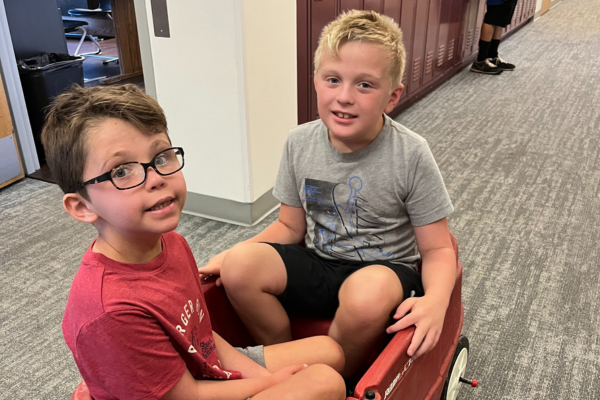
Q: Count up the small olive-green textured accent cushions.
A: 0